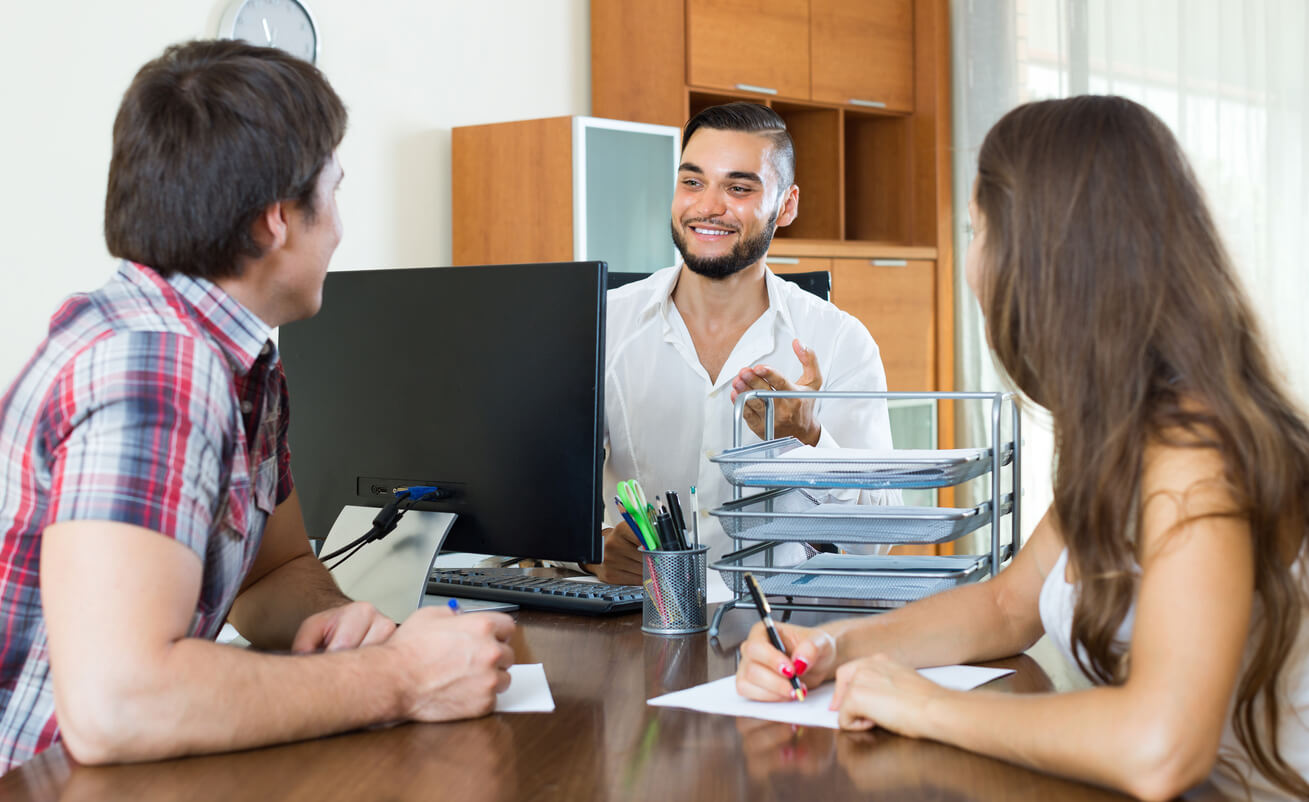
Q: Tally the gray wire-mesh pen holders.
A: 1